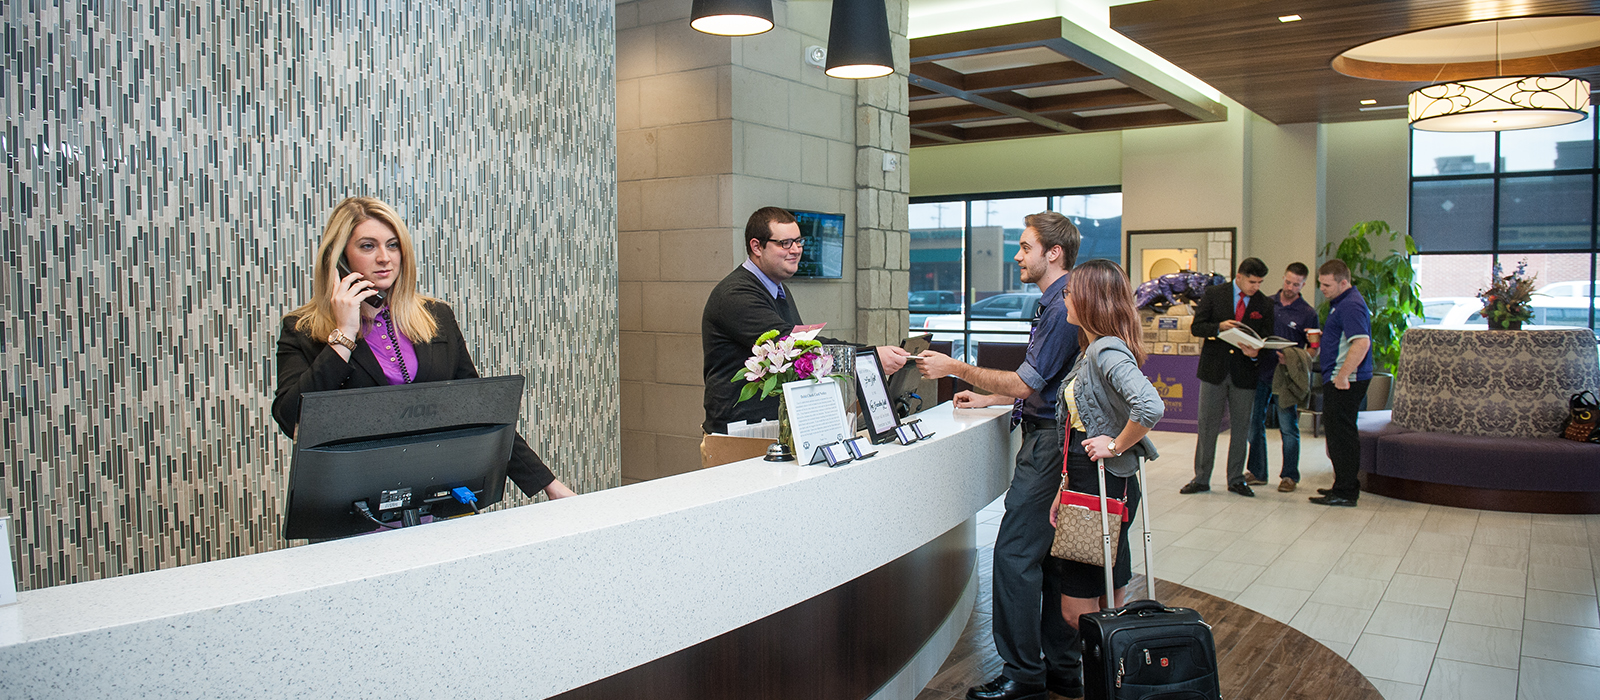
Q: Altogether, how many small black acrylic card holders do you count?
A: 4